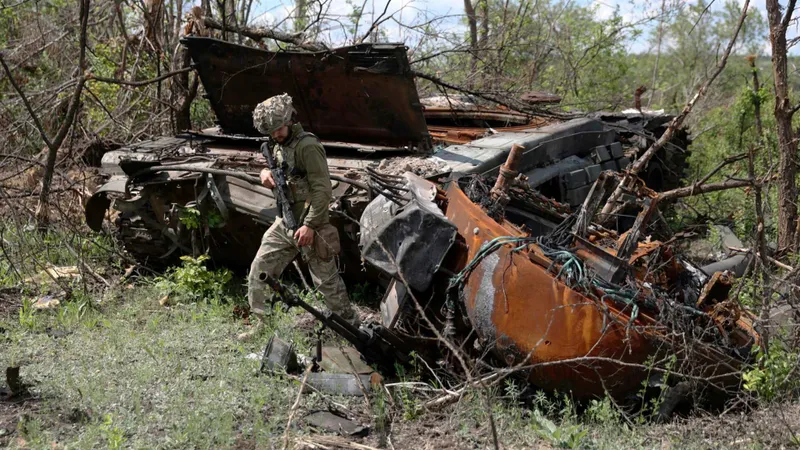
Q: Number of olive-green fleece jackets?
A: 1